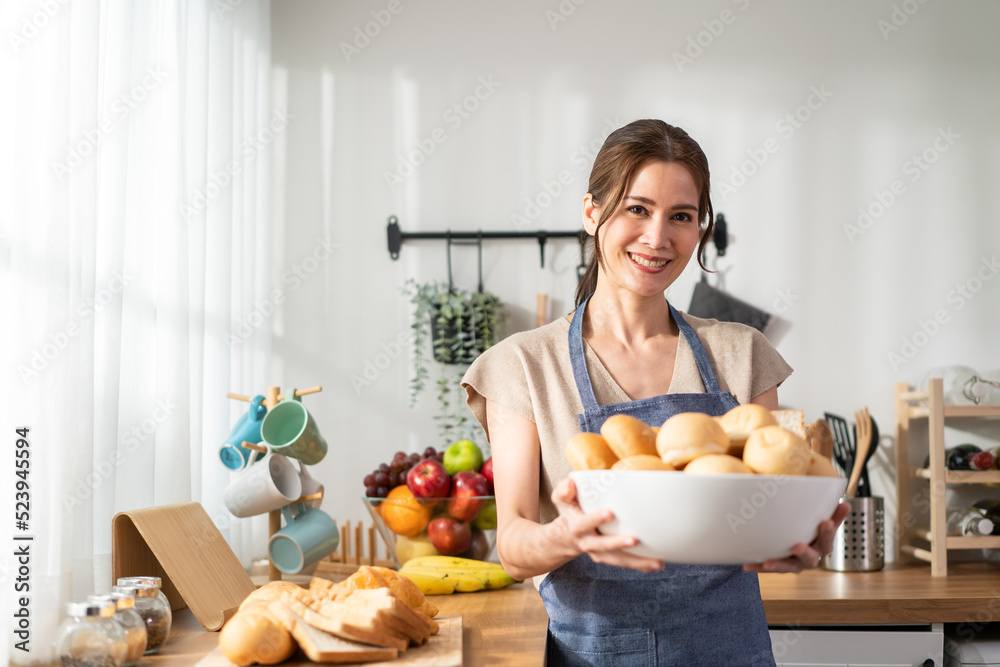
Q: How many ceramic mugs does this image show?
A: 5